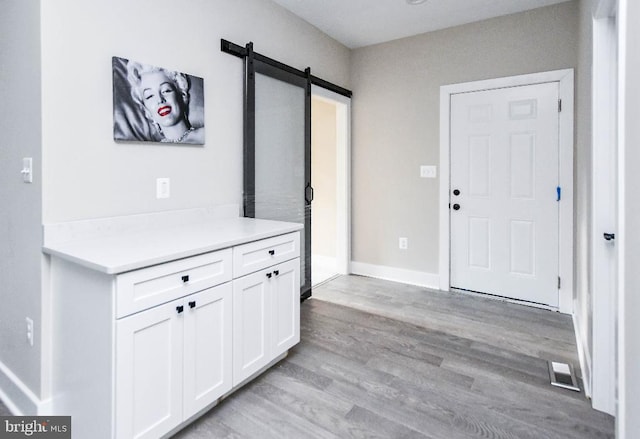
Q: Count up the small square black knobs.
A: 6